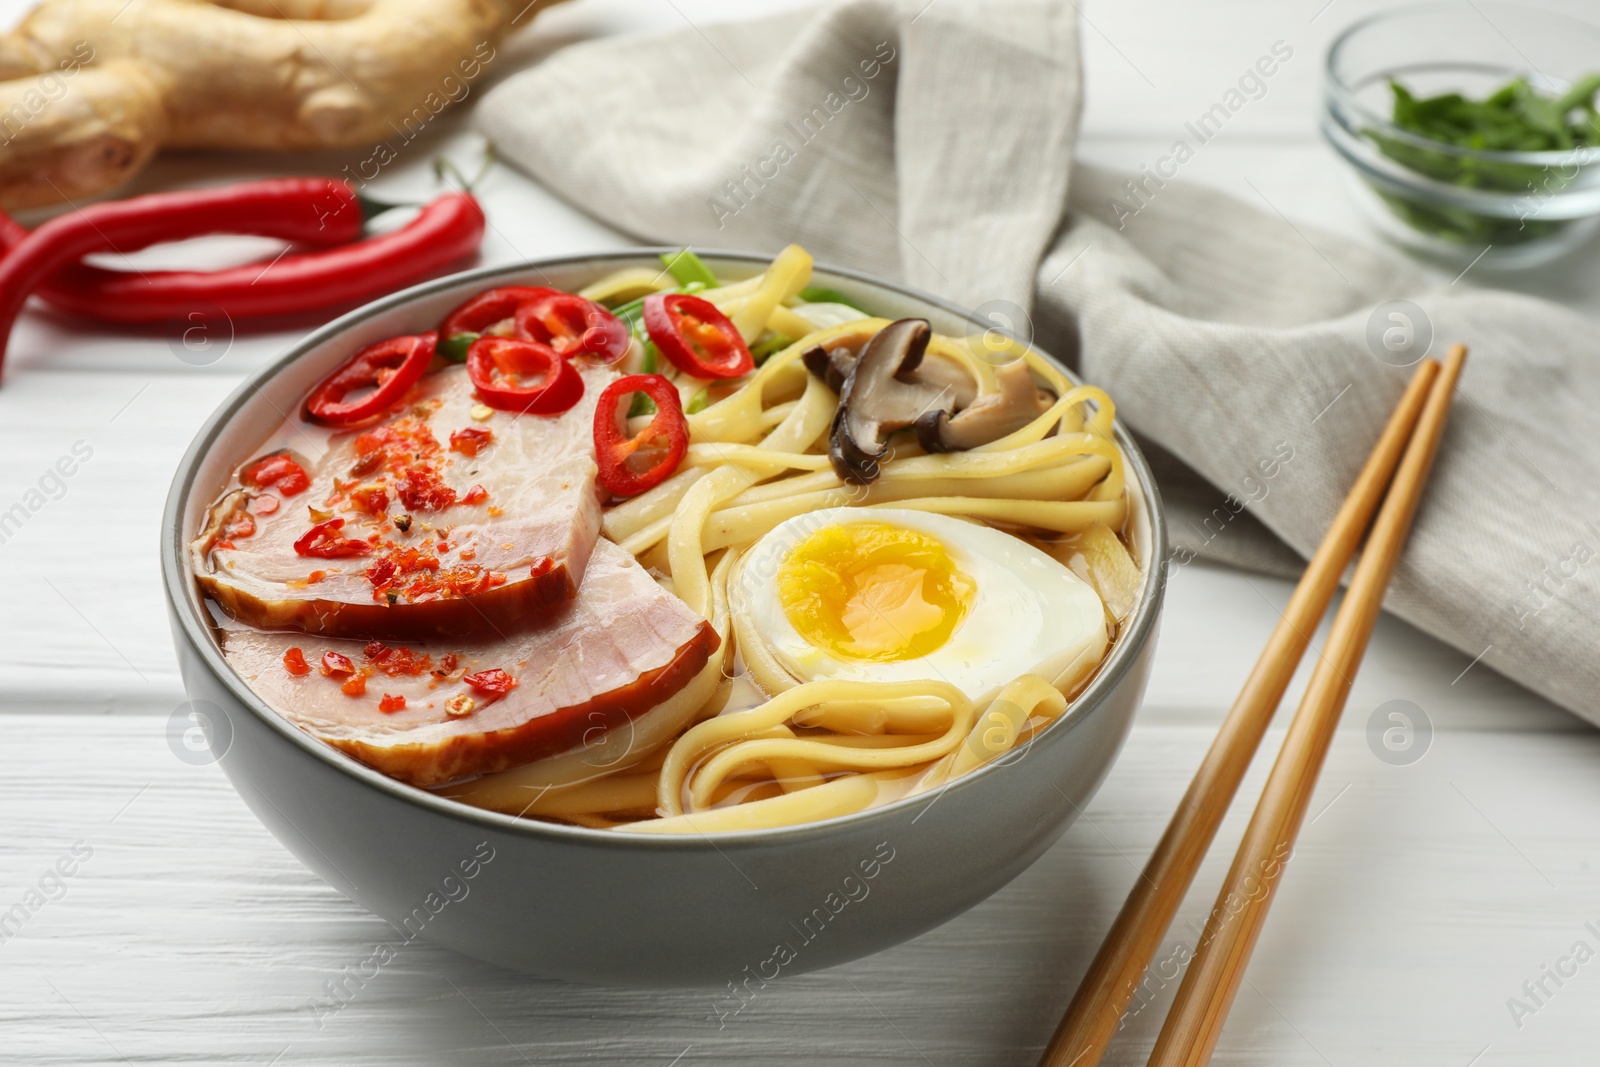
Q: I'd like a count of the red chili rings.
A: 6